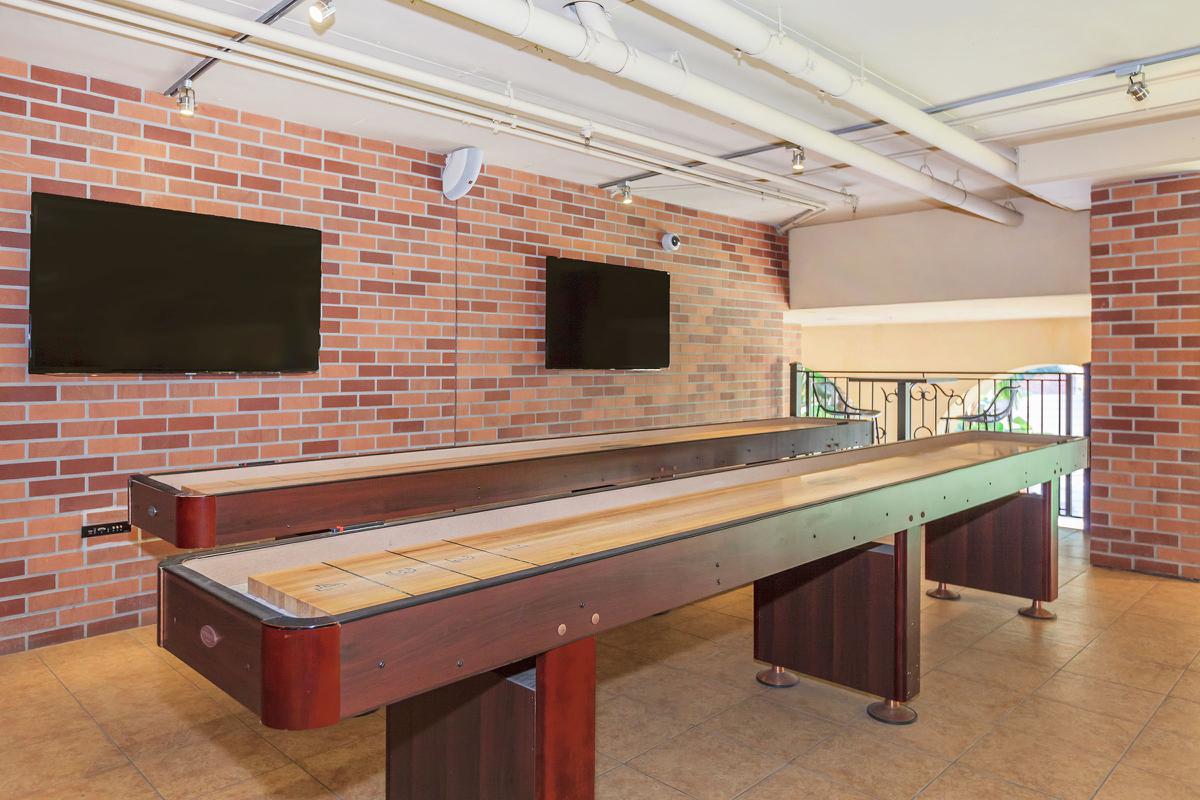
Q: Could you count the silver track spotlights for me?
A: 5